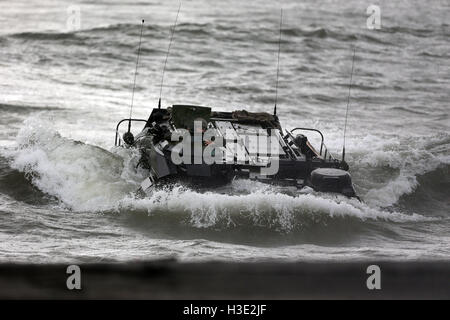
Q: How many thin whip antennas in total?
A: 4